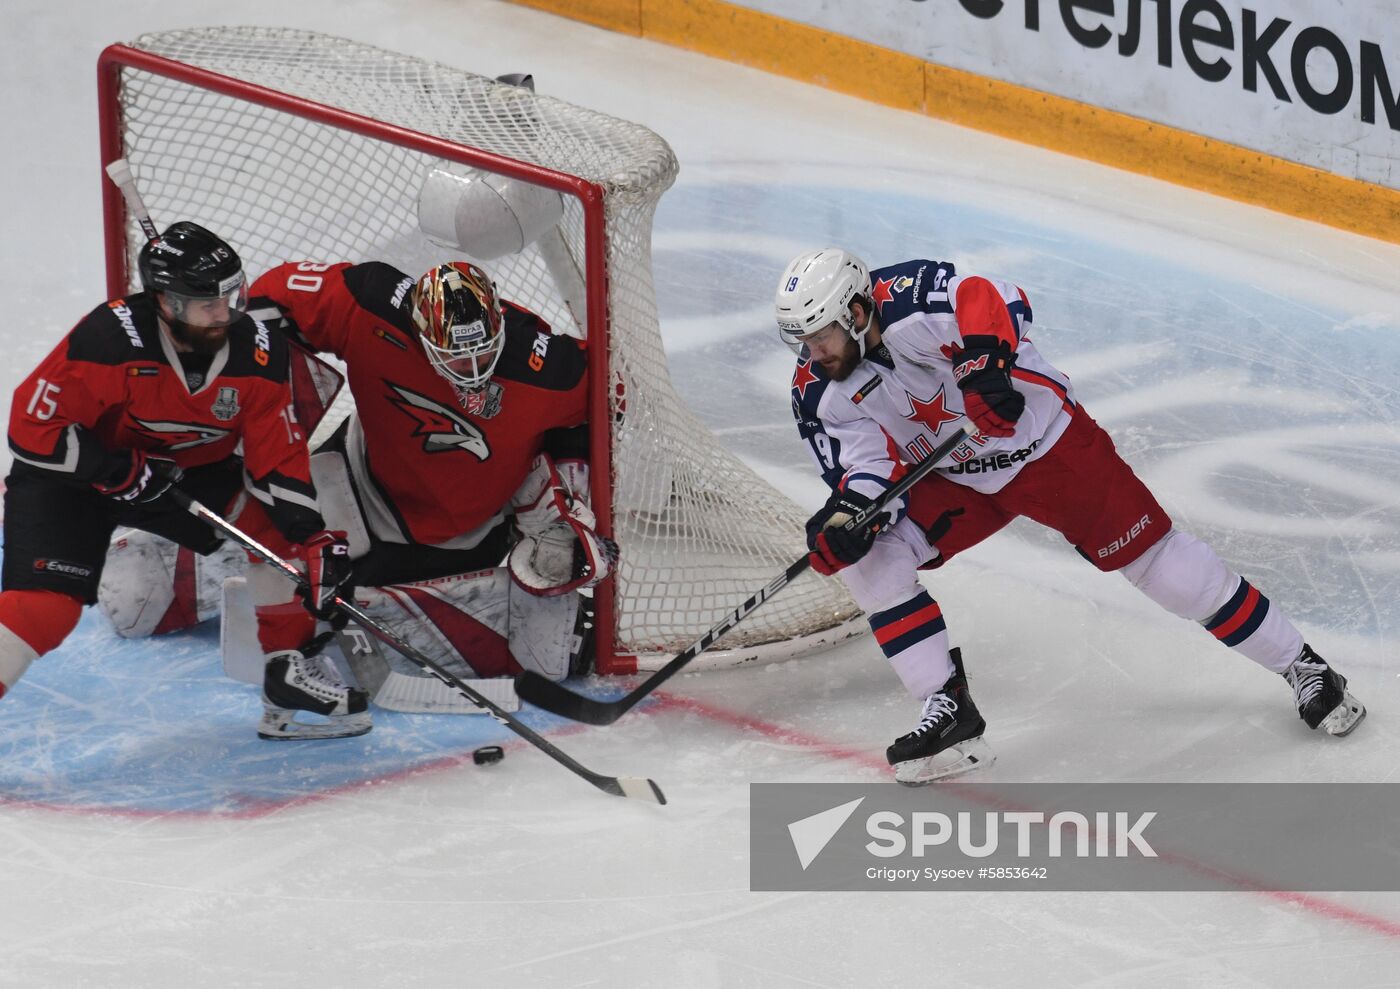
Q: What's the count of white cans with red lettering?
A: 0